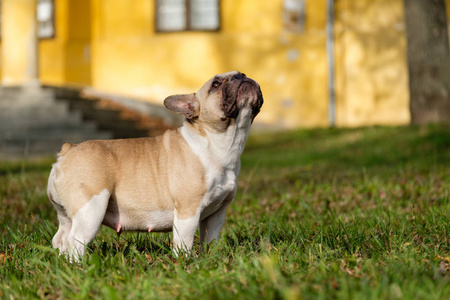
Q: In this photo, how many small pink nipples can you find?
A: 2